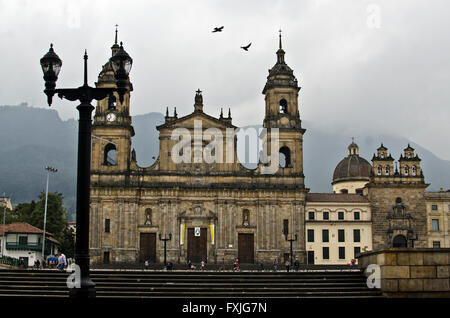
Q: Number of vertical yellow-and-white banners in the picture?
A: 2